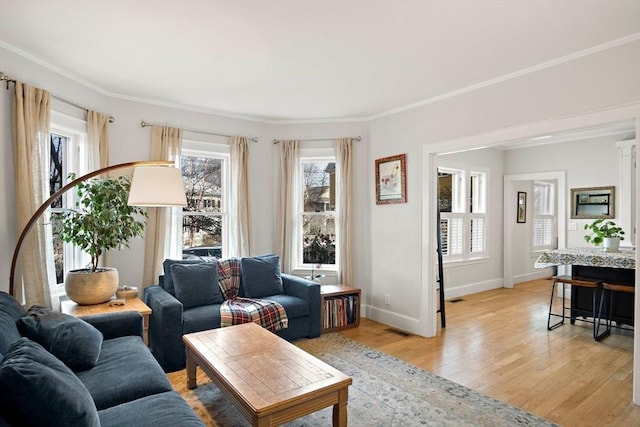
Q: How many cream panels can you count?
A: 6